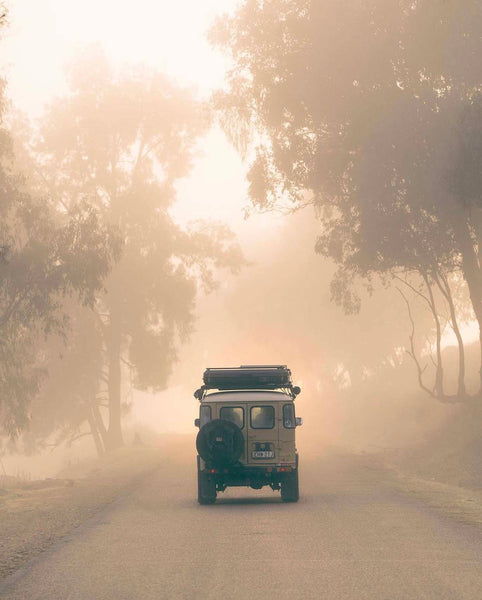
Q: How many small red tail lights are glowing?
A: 2